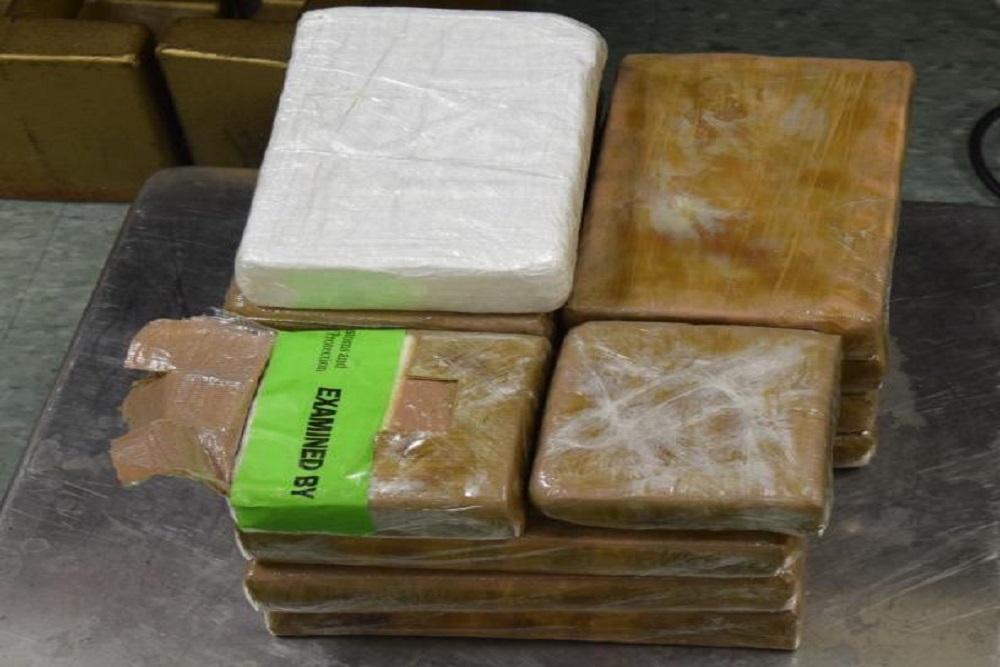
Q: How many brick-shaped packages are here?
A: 11